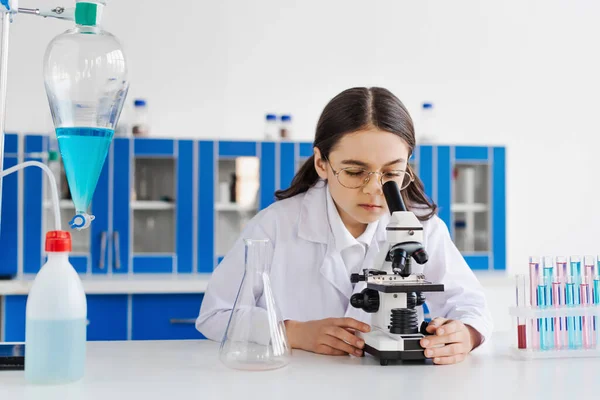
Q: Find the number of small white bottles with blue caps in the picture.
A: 4